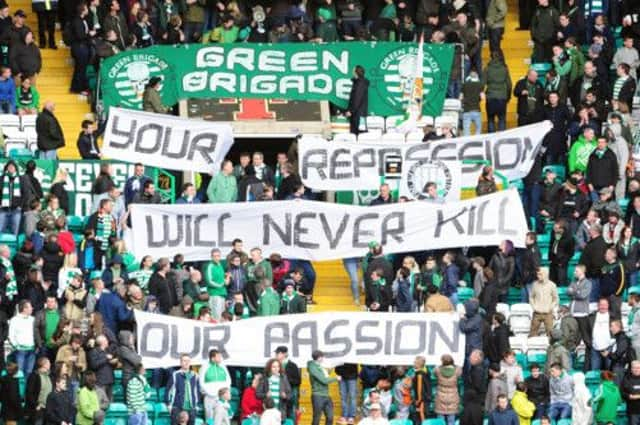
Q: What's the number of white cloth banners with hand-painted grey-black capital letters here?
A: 4